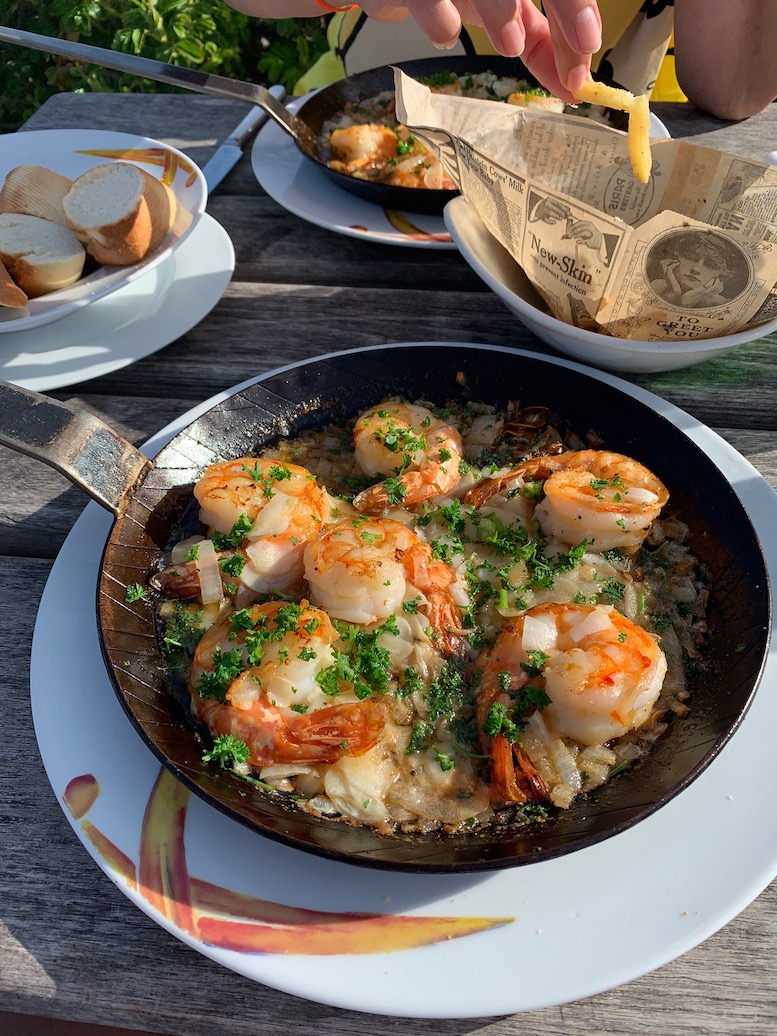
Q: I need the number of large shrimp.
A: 6